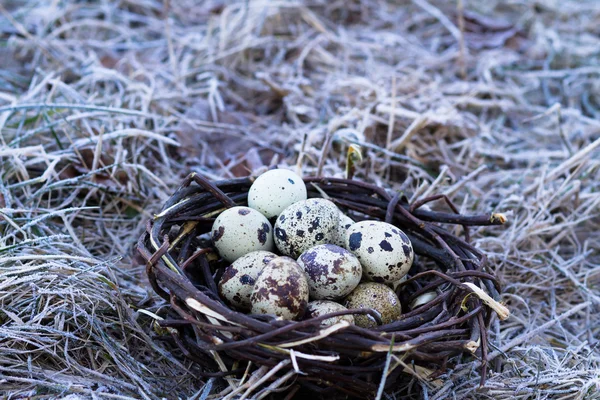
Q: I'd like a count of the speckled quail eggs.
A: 10